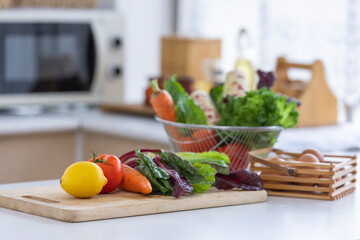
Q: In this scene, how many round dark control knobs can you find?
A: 2